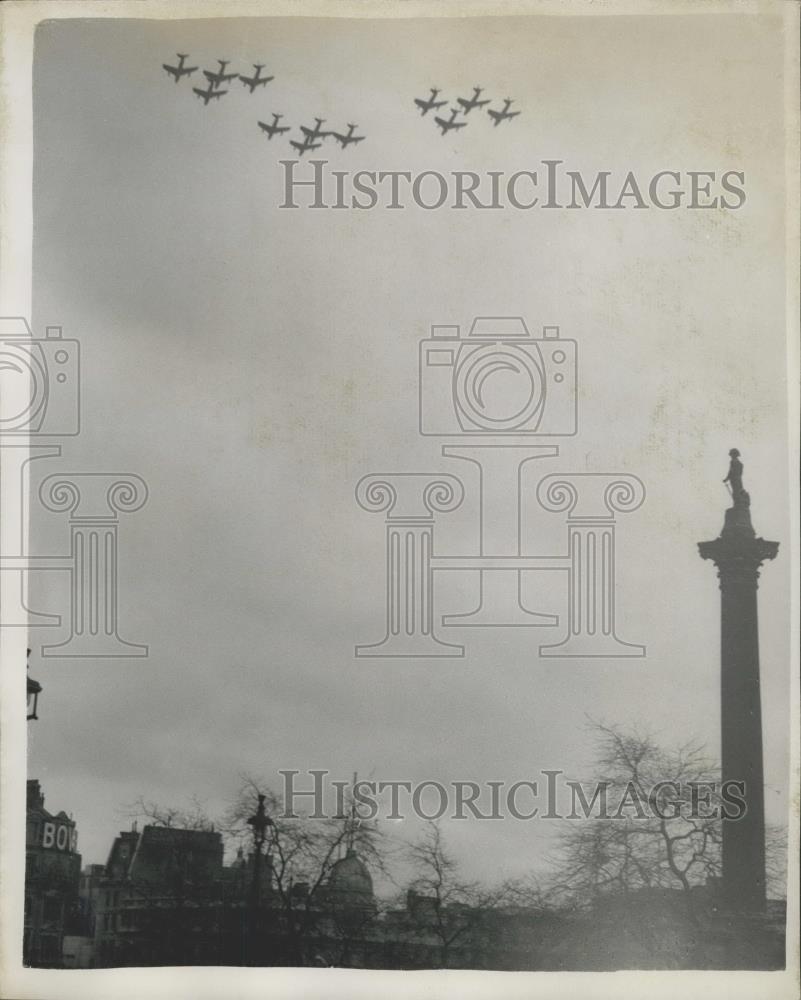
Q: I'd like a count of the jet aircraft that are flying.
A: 12